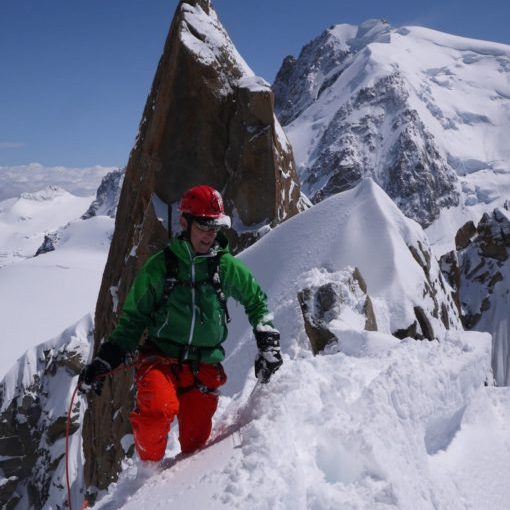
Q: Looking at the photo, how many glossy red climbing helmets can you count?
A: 1